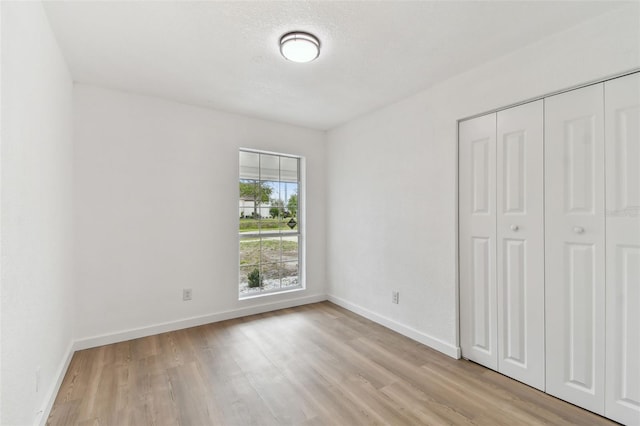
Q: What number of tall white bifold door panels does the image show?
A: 4